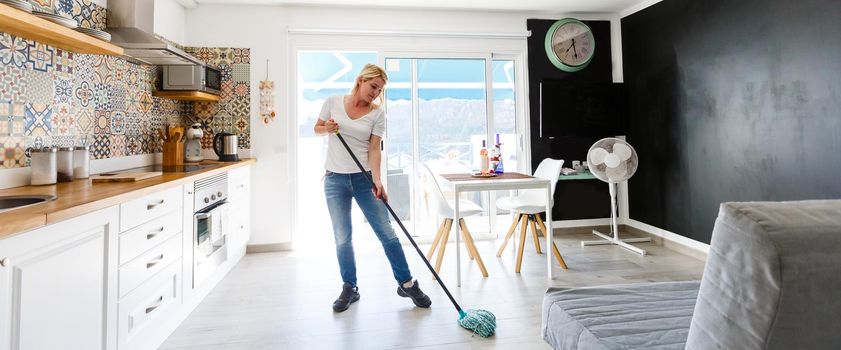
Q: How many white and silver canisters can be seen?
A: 3